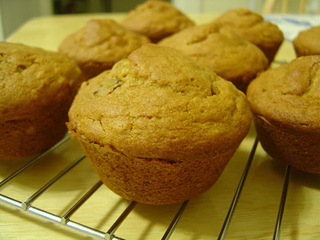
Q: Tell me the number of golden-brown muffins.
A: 8